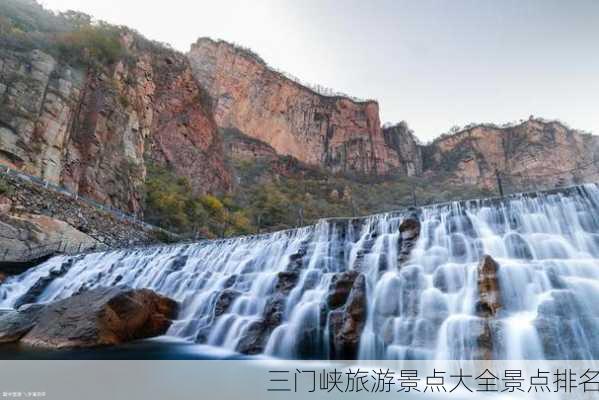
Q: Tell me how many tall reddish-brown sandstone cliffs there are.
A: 3